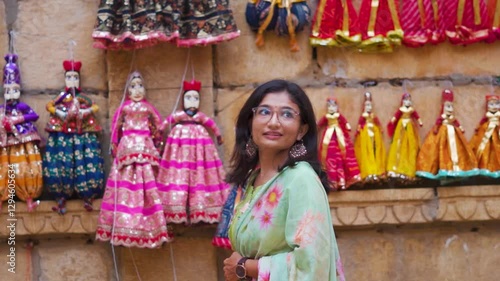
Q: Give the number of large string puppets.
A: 4